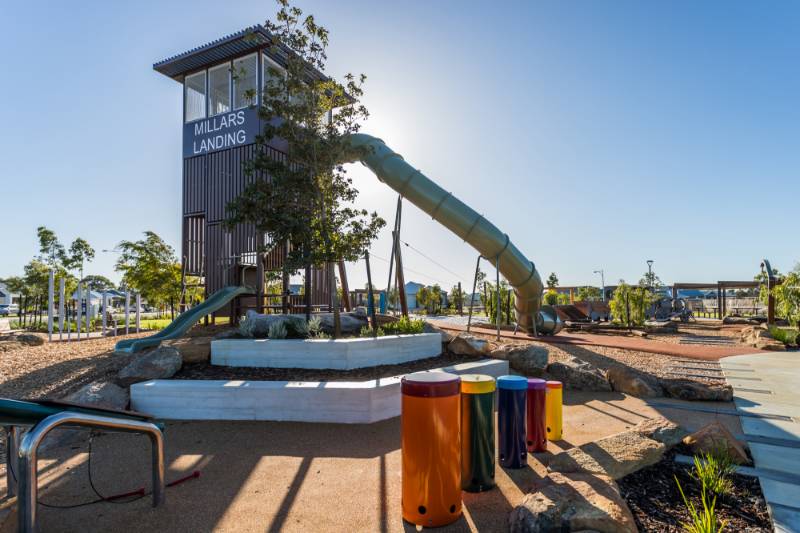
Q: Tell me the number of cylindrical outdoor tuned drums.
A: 5